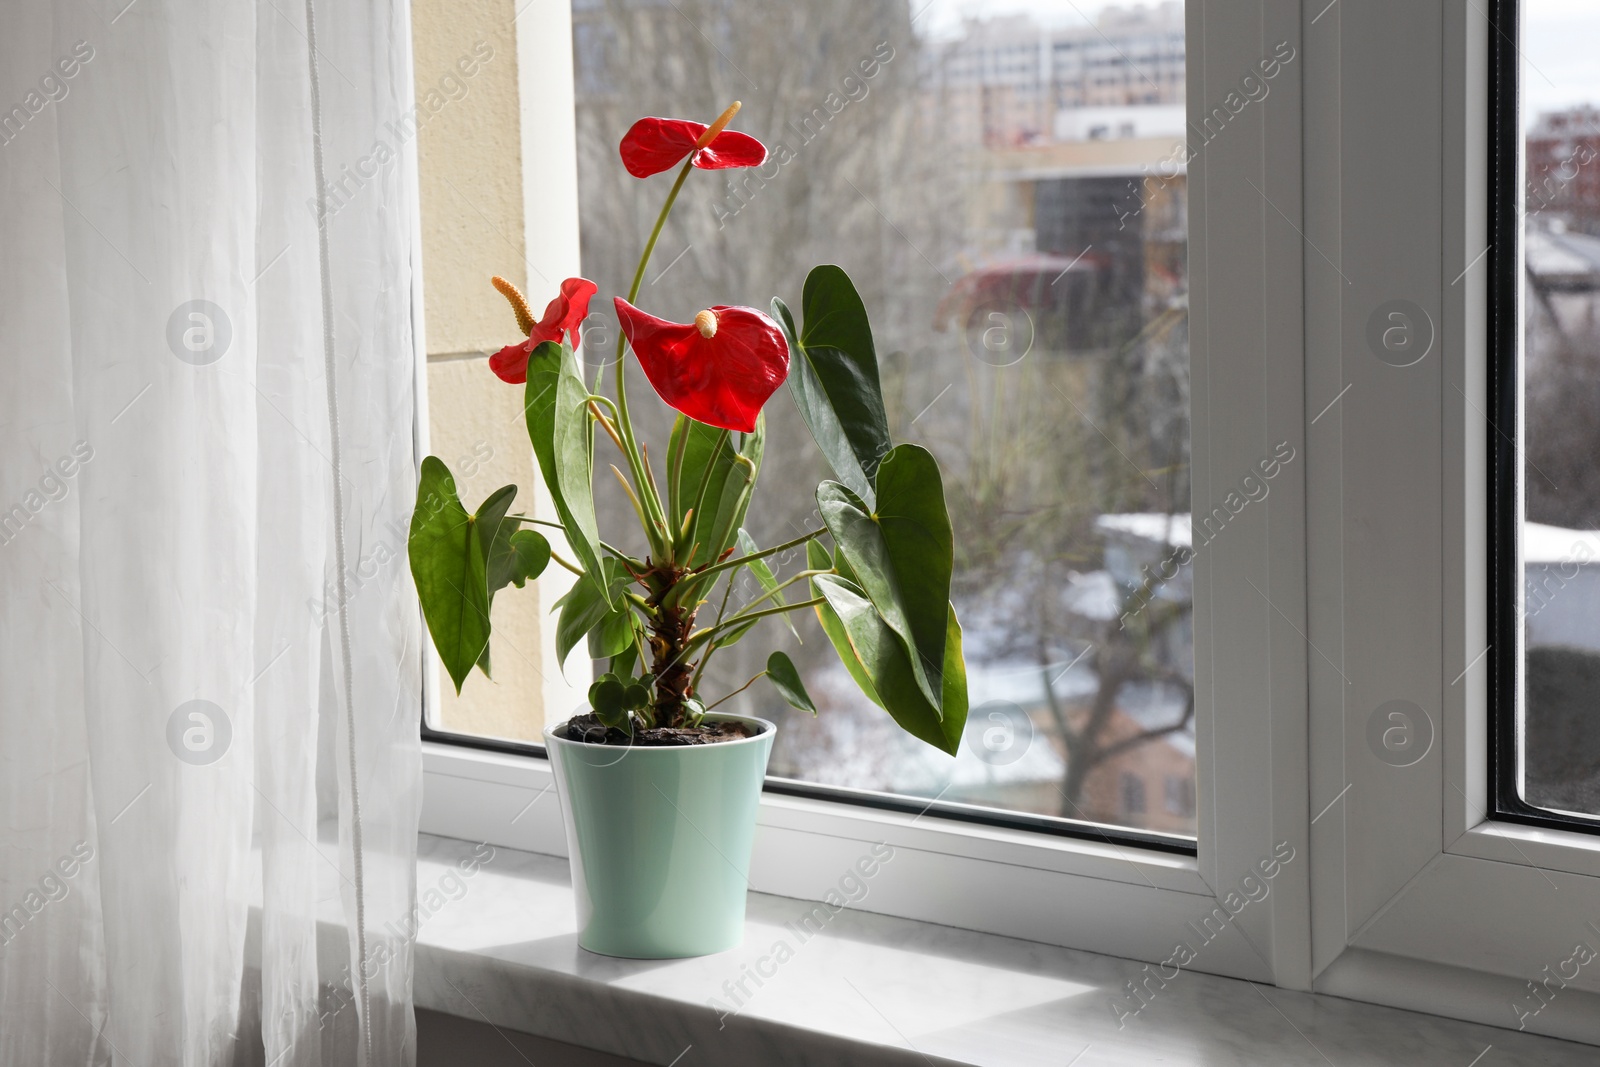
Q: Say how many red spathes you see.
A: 3